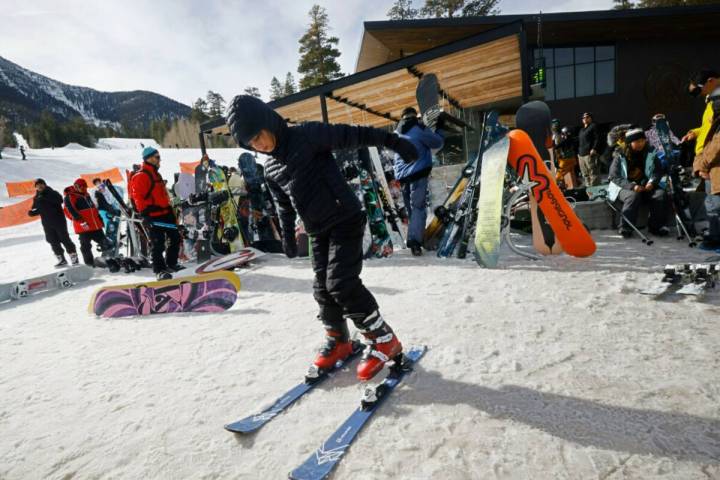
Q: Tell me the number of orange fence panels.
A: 4